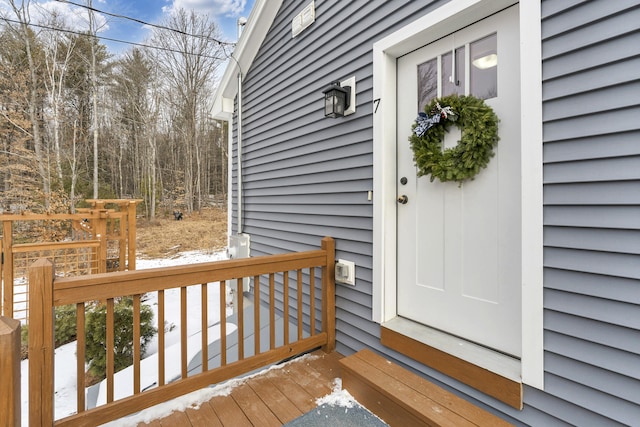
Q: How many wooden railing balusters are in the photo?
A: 13